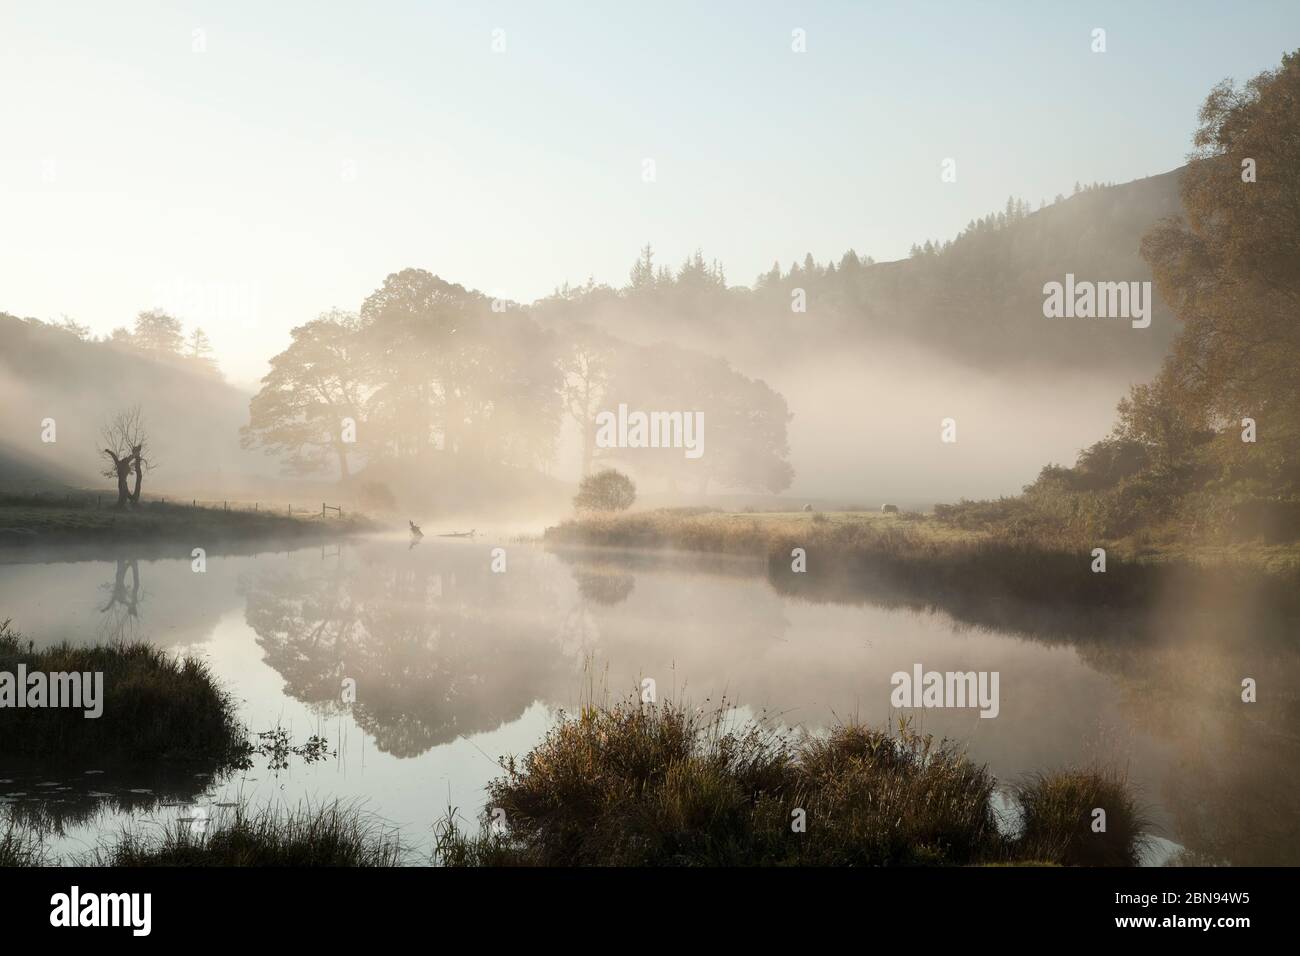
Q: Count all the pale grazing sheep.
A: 2